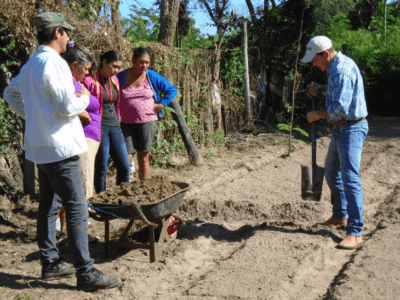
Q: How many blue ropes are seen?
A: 1